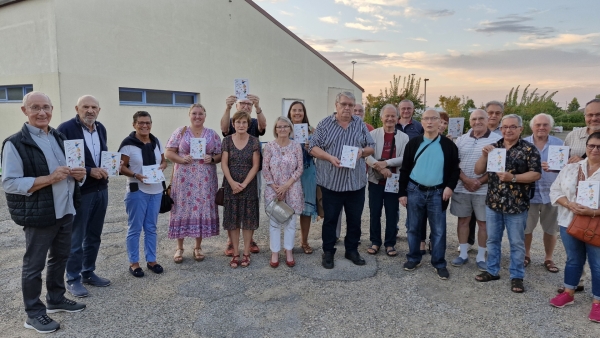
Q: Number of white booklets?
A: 12